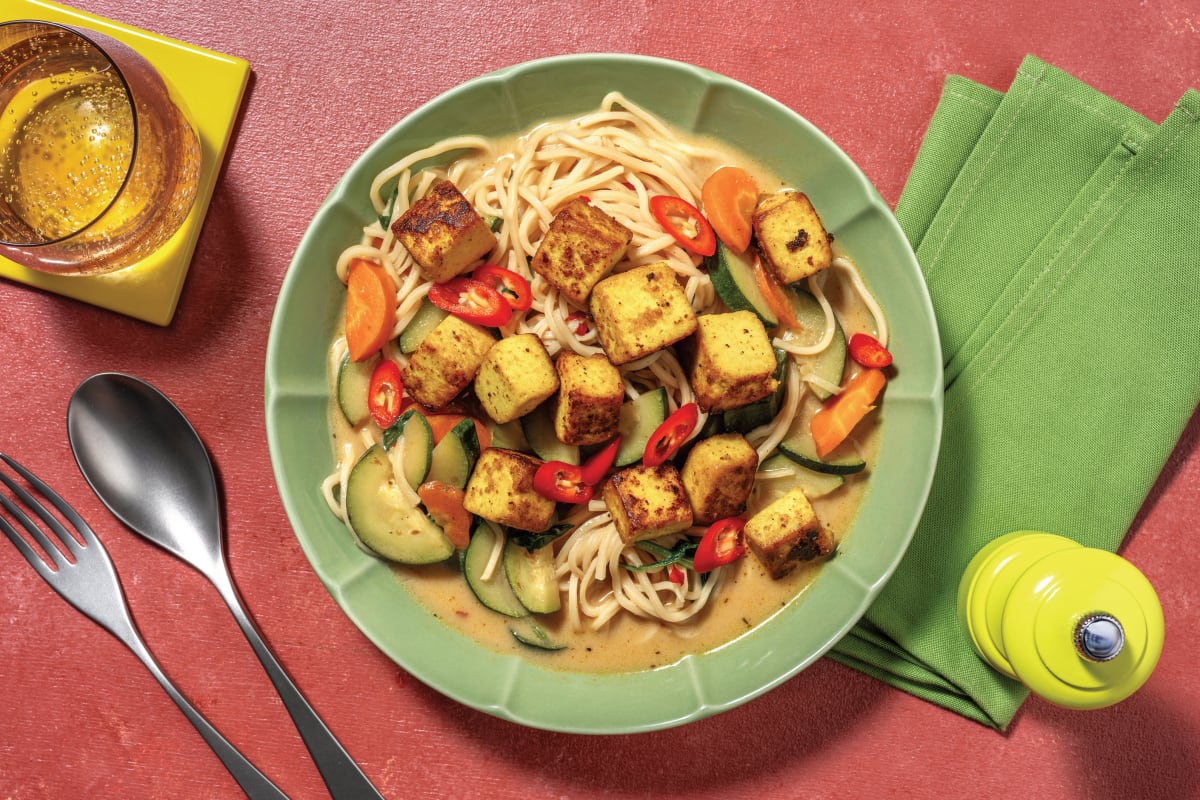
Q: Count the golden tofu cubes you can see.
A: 12